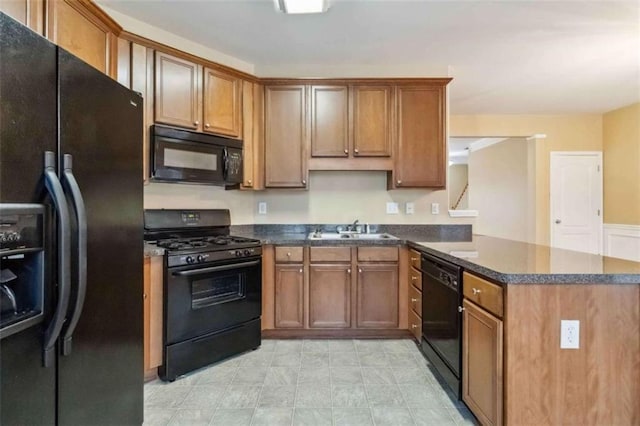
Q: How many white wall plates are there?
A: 5